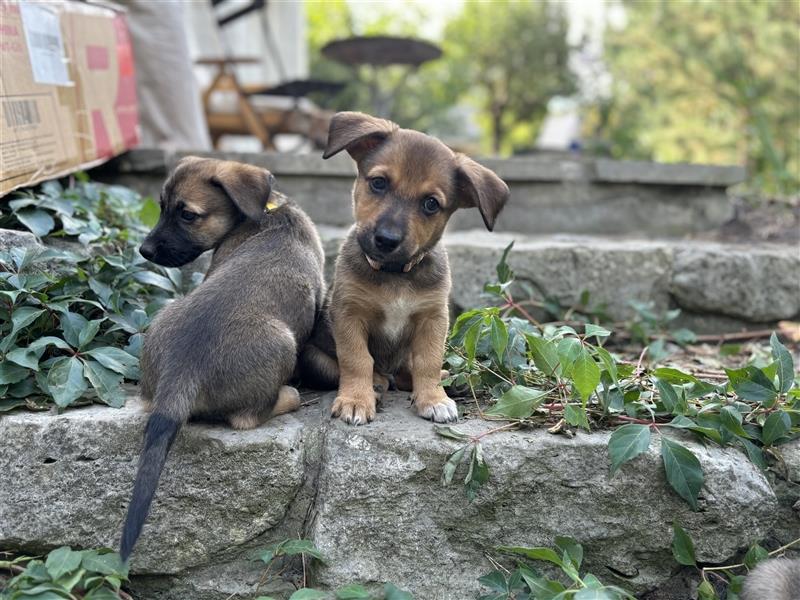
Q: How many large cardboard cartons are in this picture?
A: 1